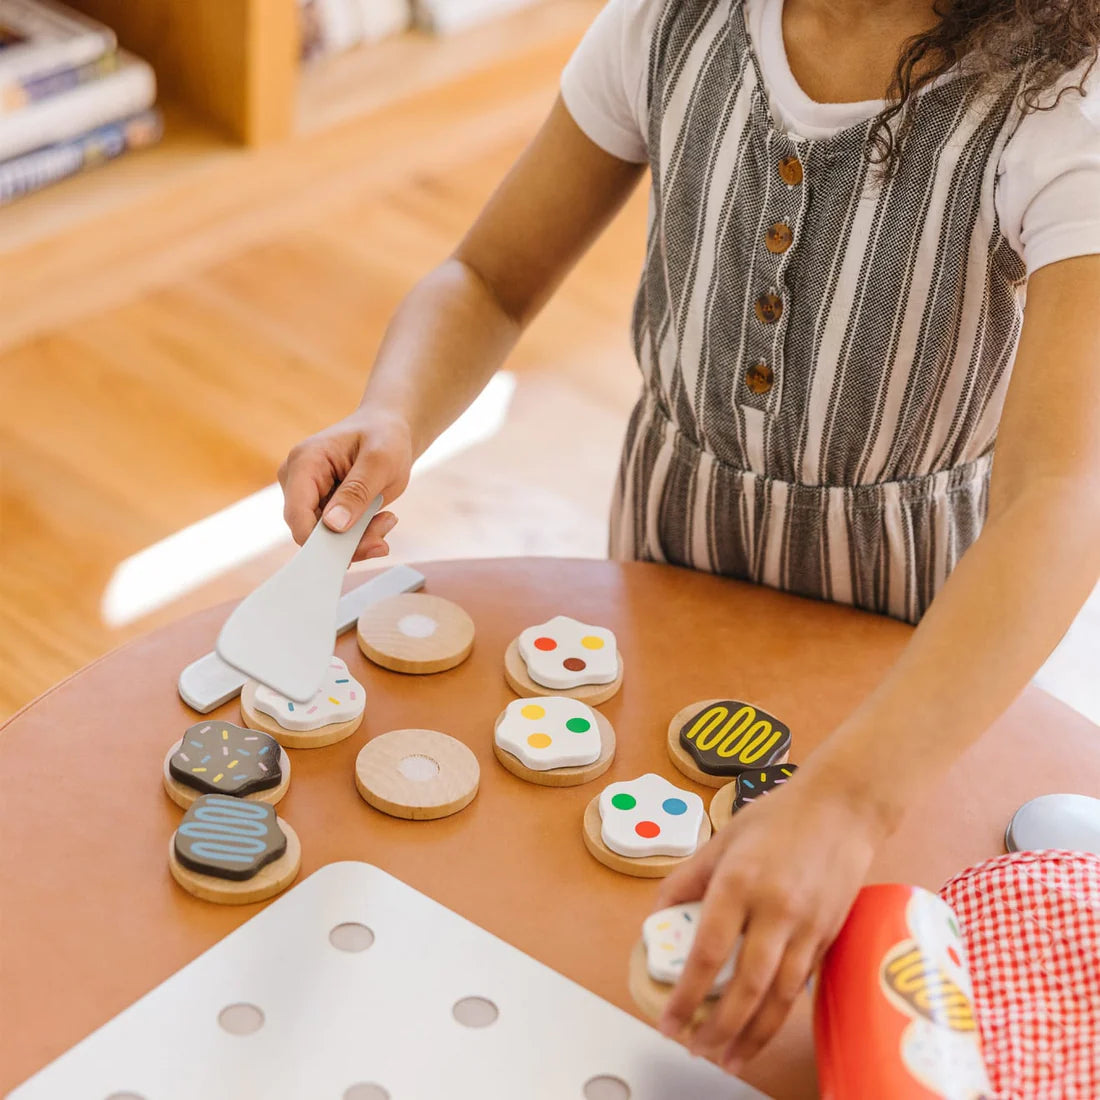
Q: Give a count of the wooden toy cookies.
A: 11